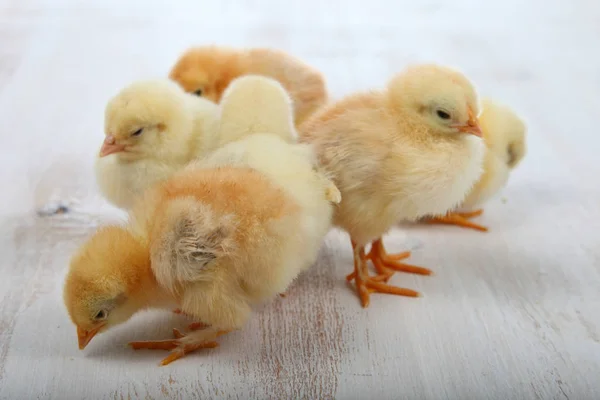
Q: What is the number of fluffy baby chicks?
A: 6